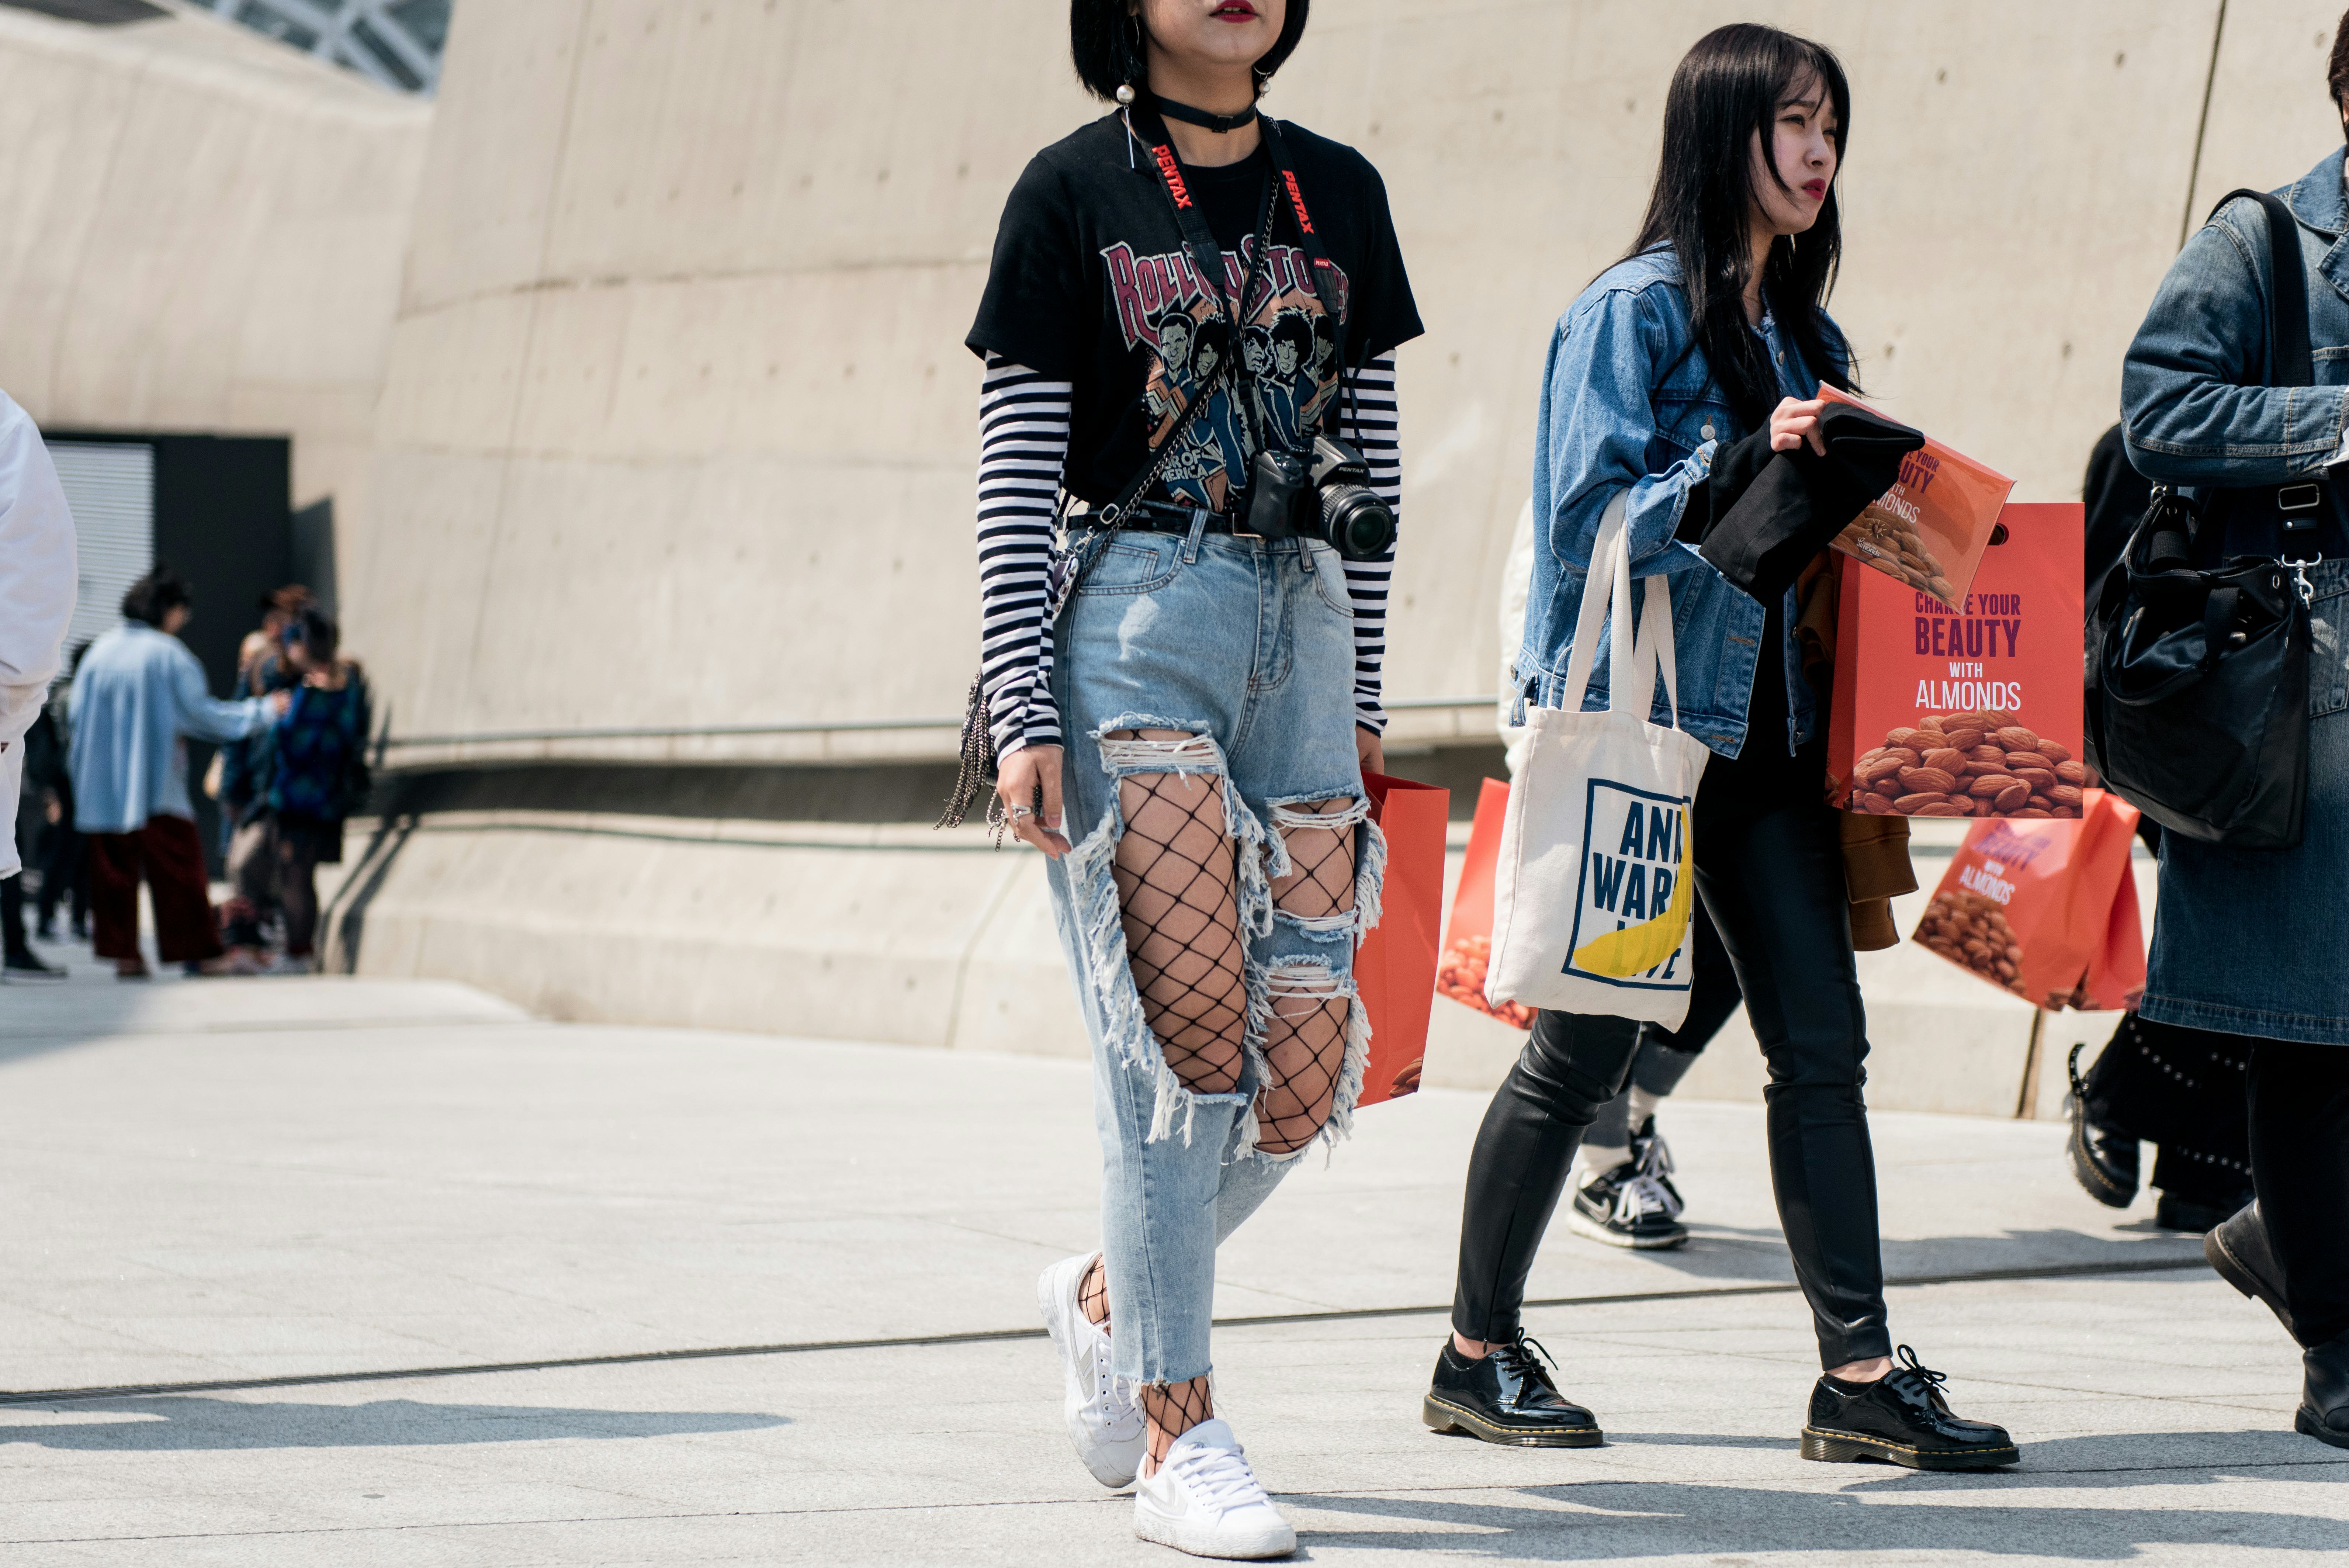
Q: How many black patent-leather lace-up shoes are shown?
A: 2